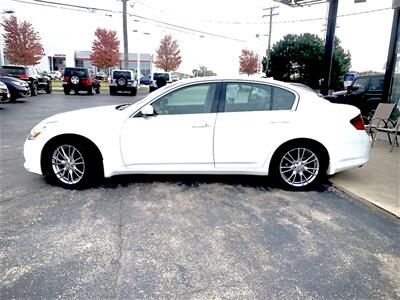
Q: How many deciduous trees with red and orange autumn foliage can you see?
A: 4